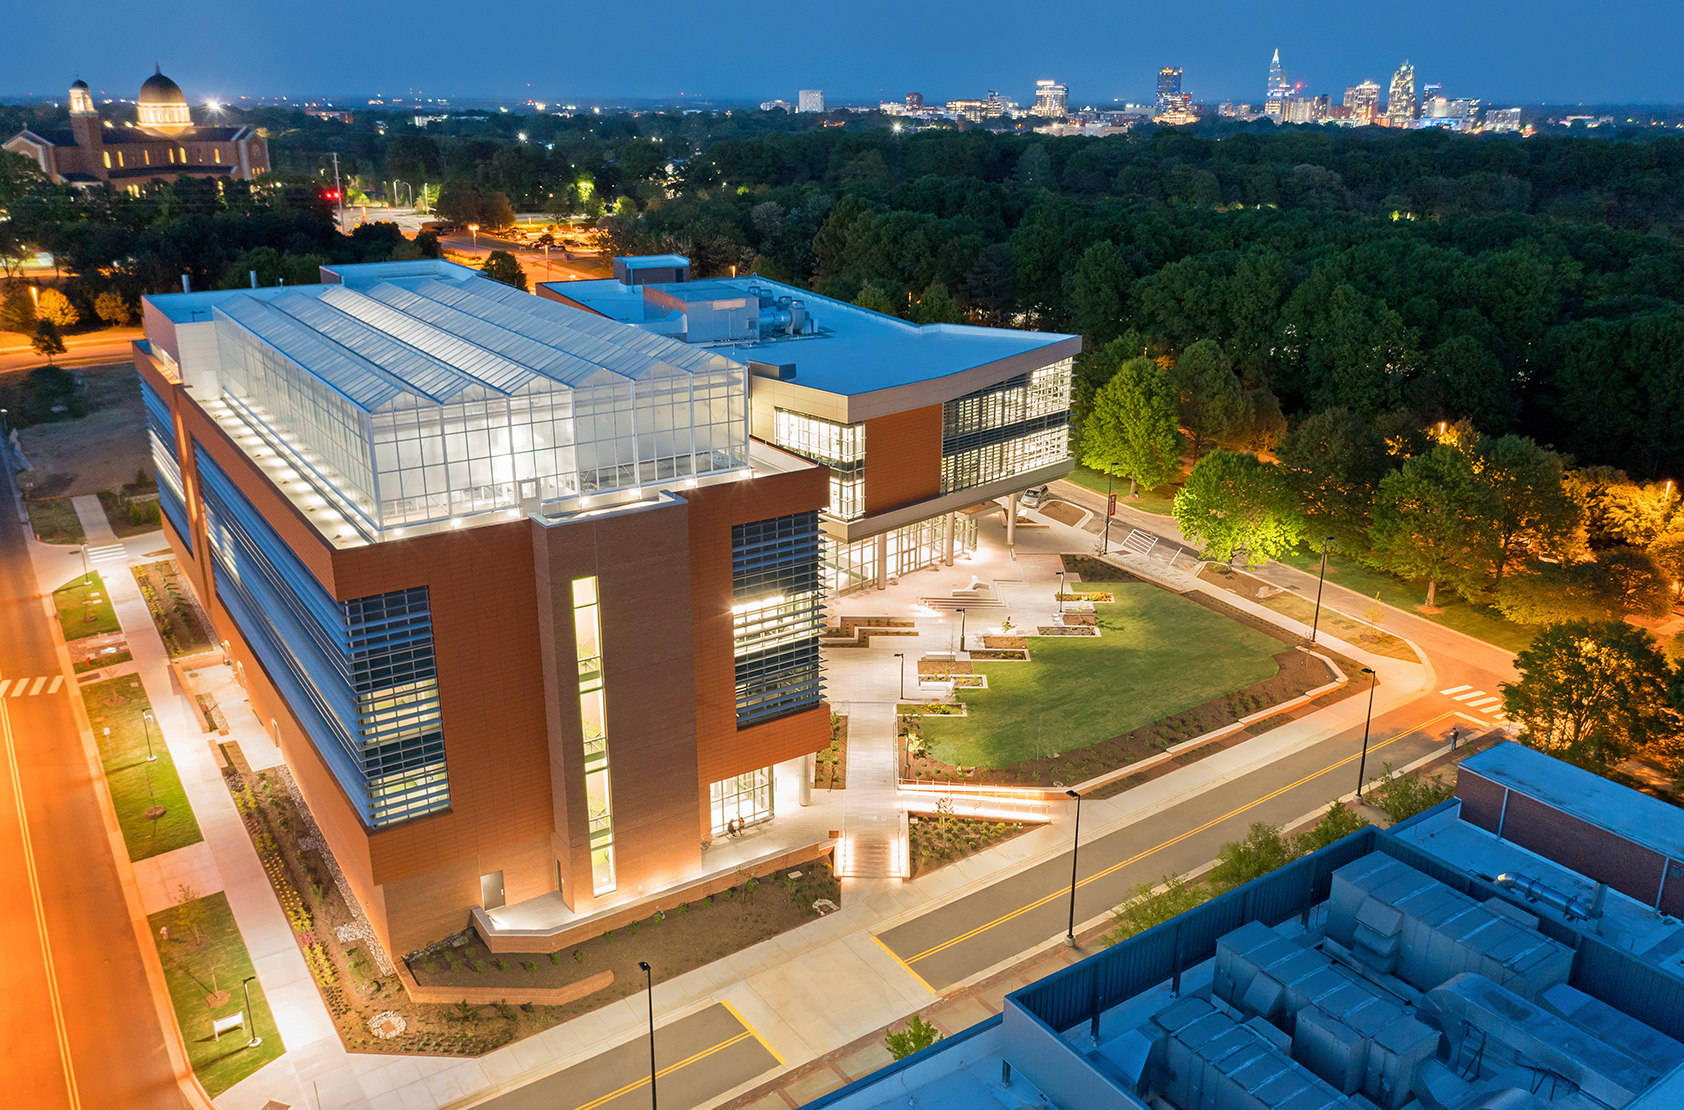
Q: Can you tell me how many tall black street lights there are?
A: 5